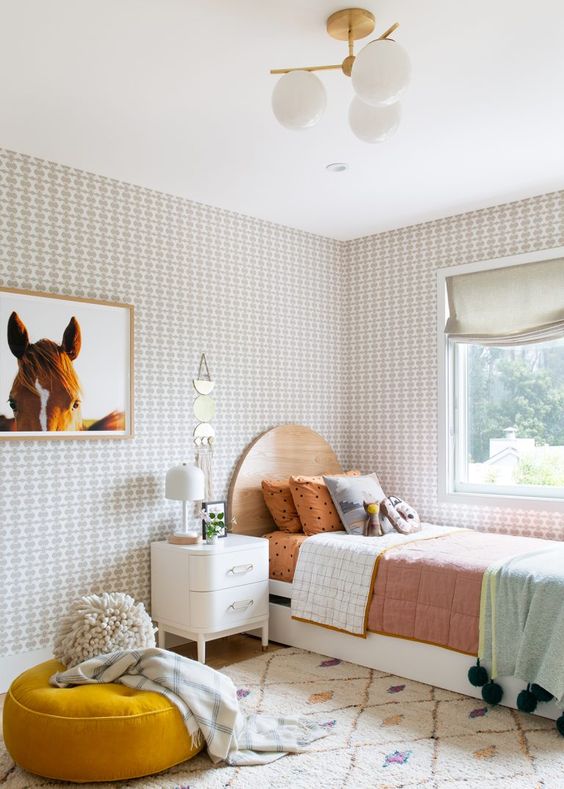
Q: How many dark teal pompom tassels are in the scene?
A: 5